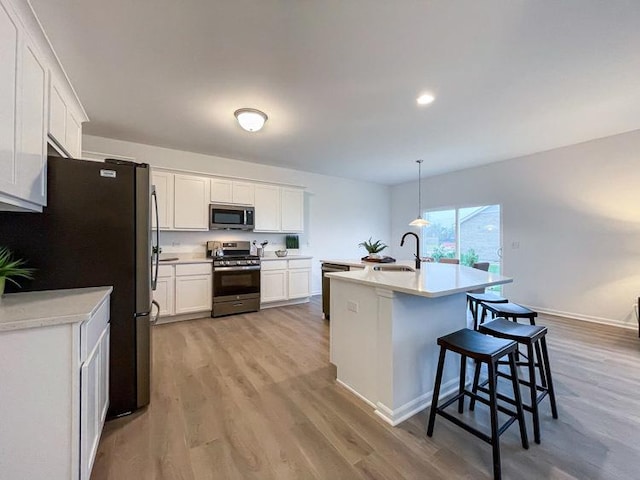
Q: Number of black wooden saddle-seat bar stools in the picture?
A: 4